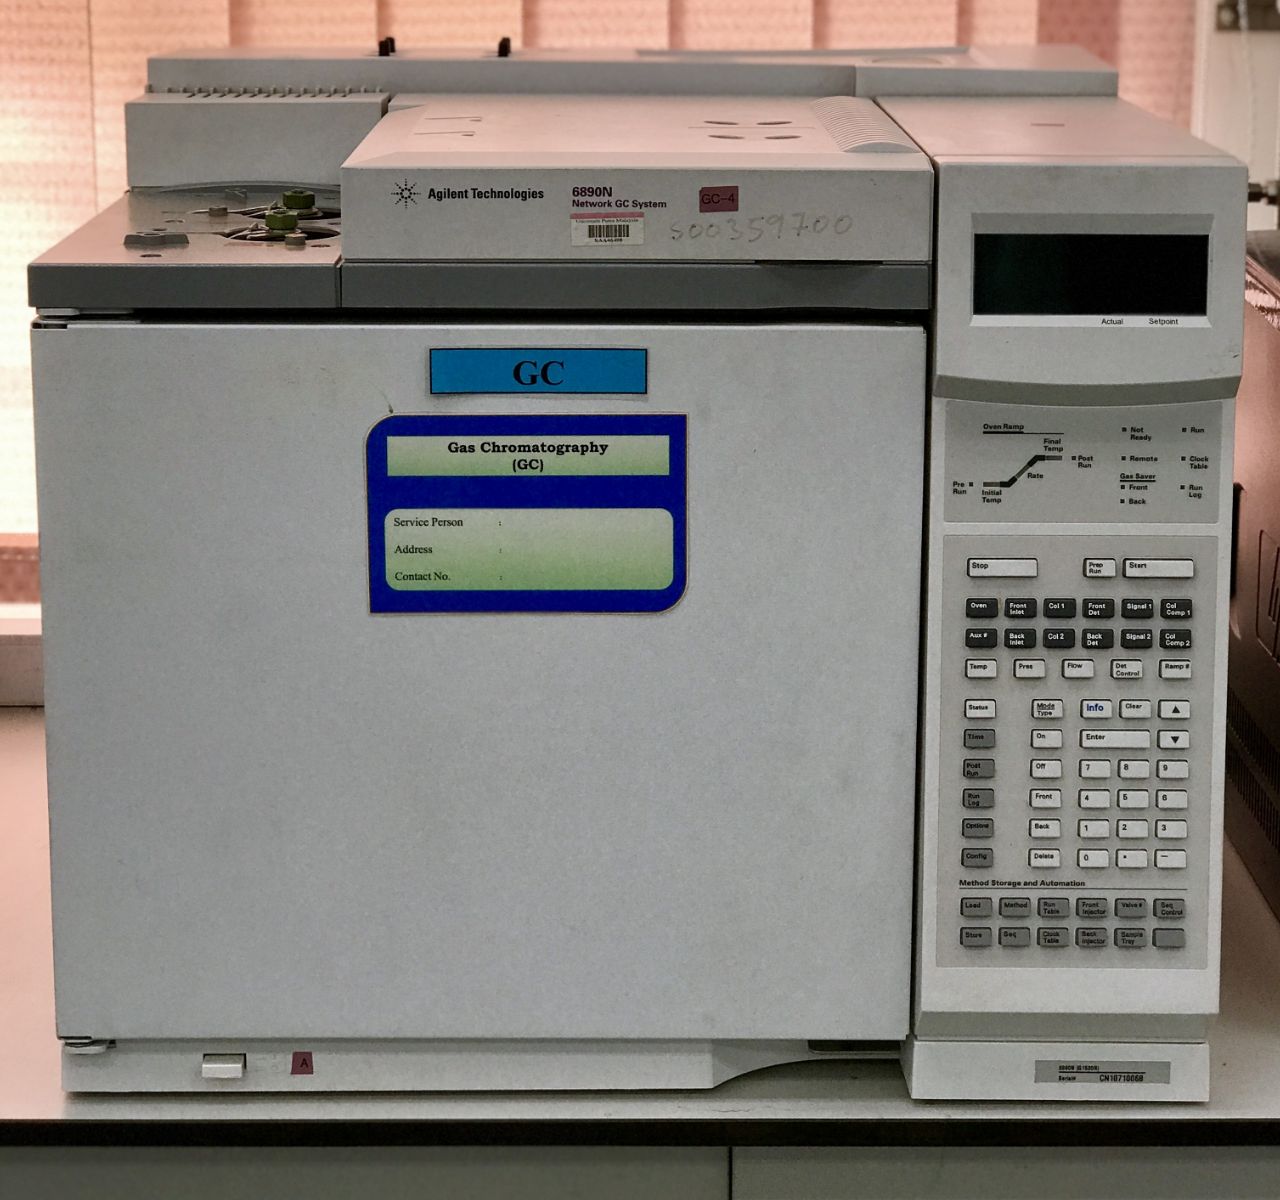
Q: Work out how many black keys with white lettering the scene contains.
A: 12